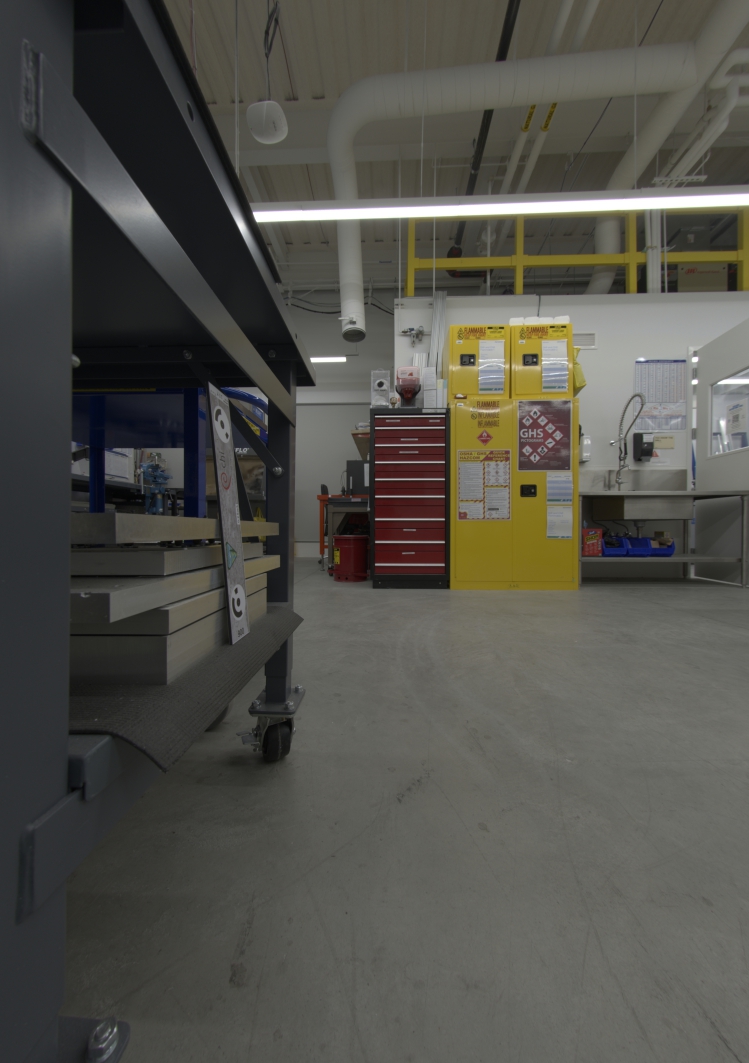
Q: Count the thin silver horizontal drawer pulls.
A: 9